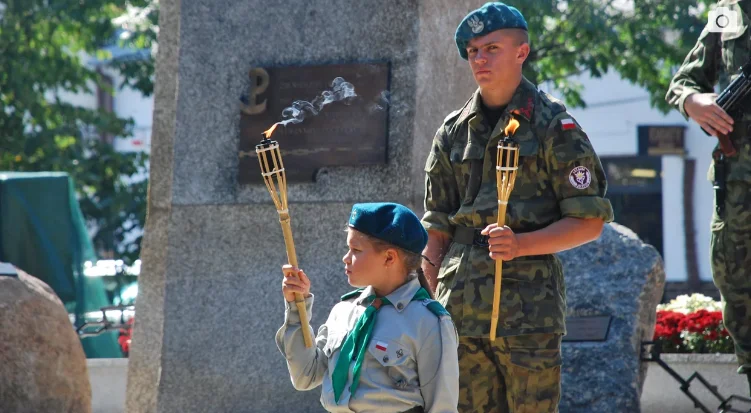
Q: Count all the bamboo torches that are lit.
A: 2